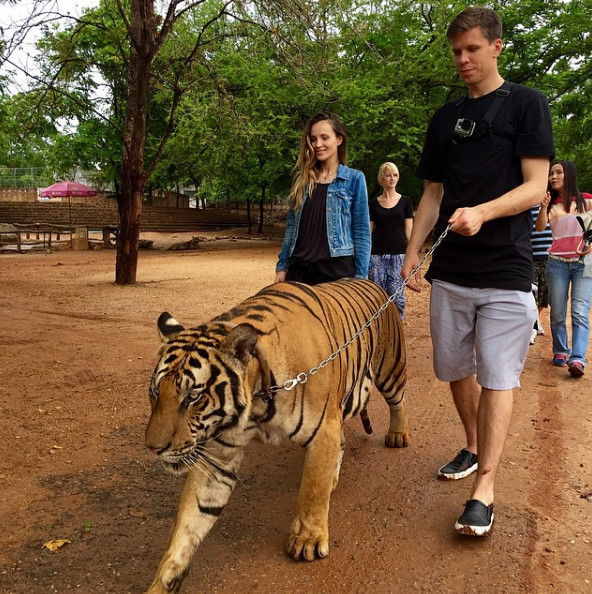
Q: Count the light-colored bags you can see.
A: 1